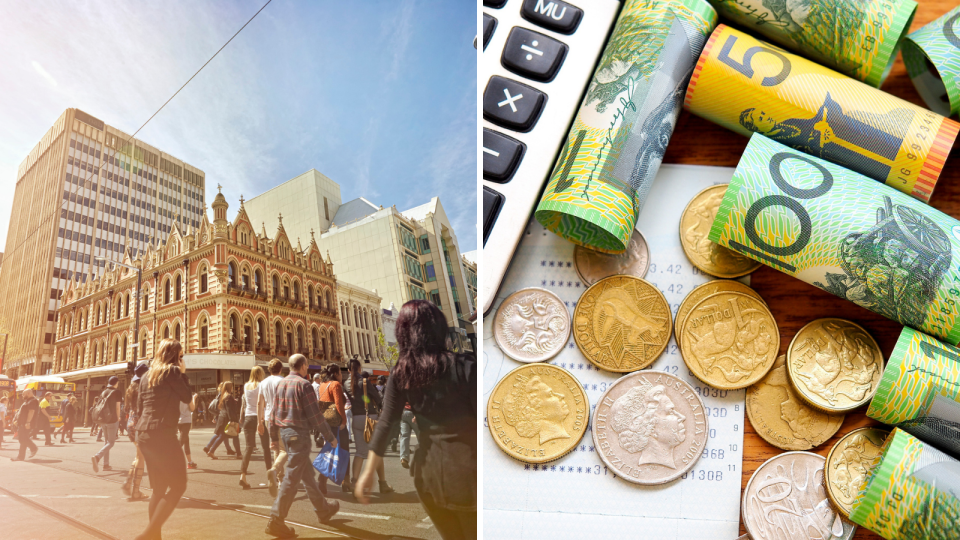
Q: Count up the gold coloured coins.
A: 8